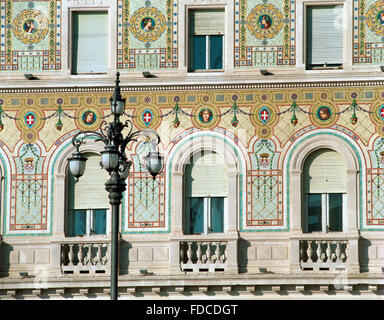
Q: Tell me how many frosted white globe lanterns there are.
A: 5